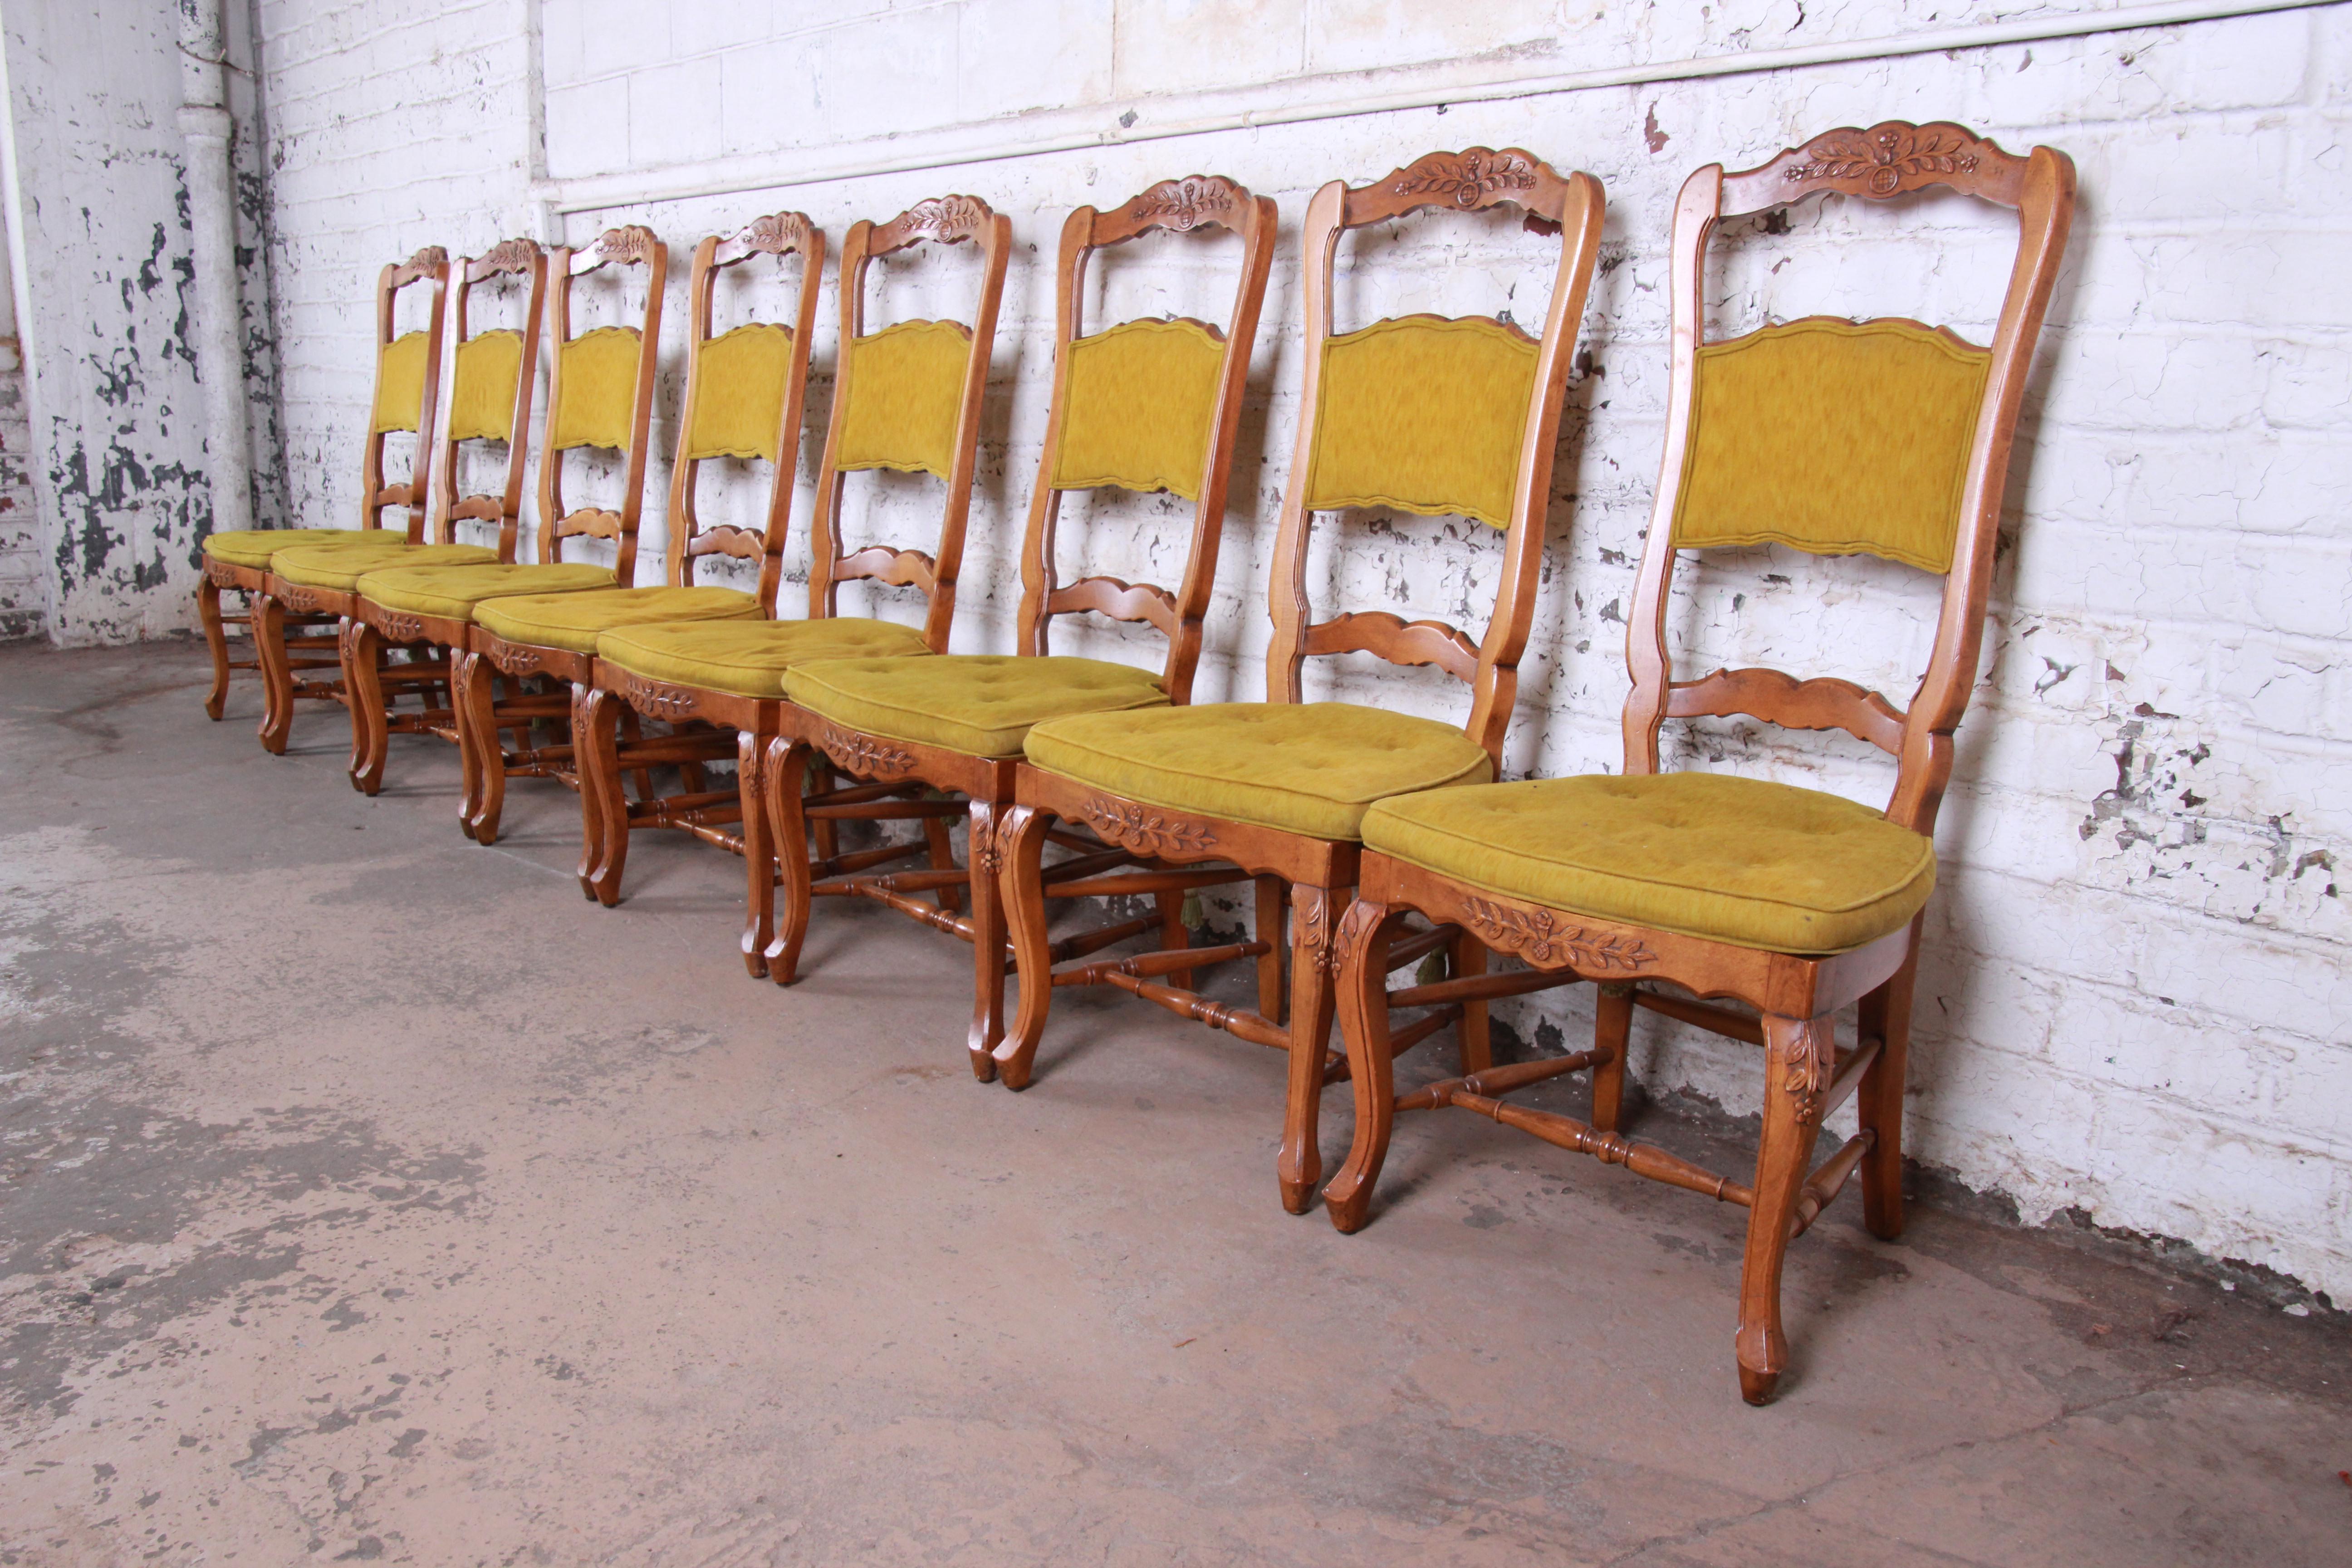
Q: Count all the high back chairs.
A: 8